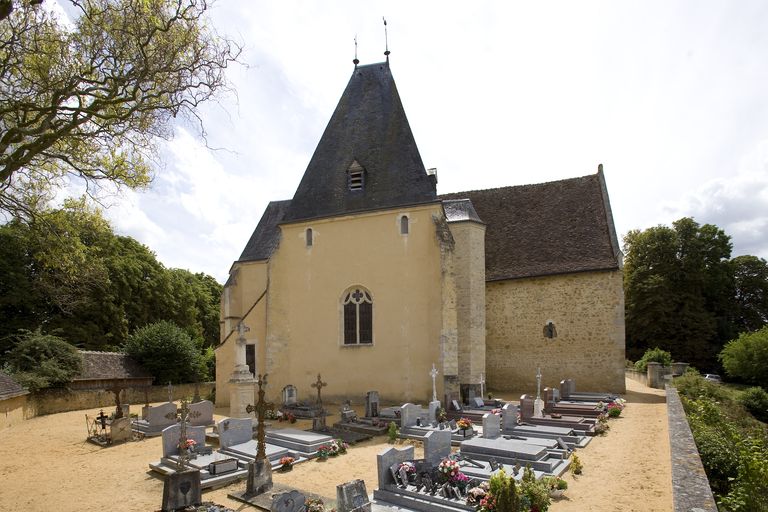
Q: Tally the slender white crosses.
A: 3